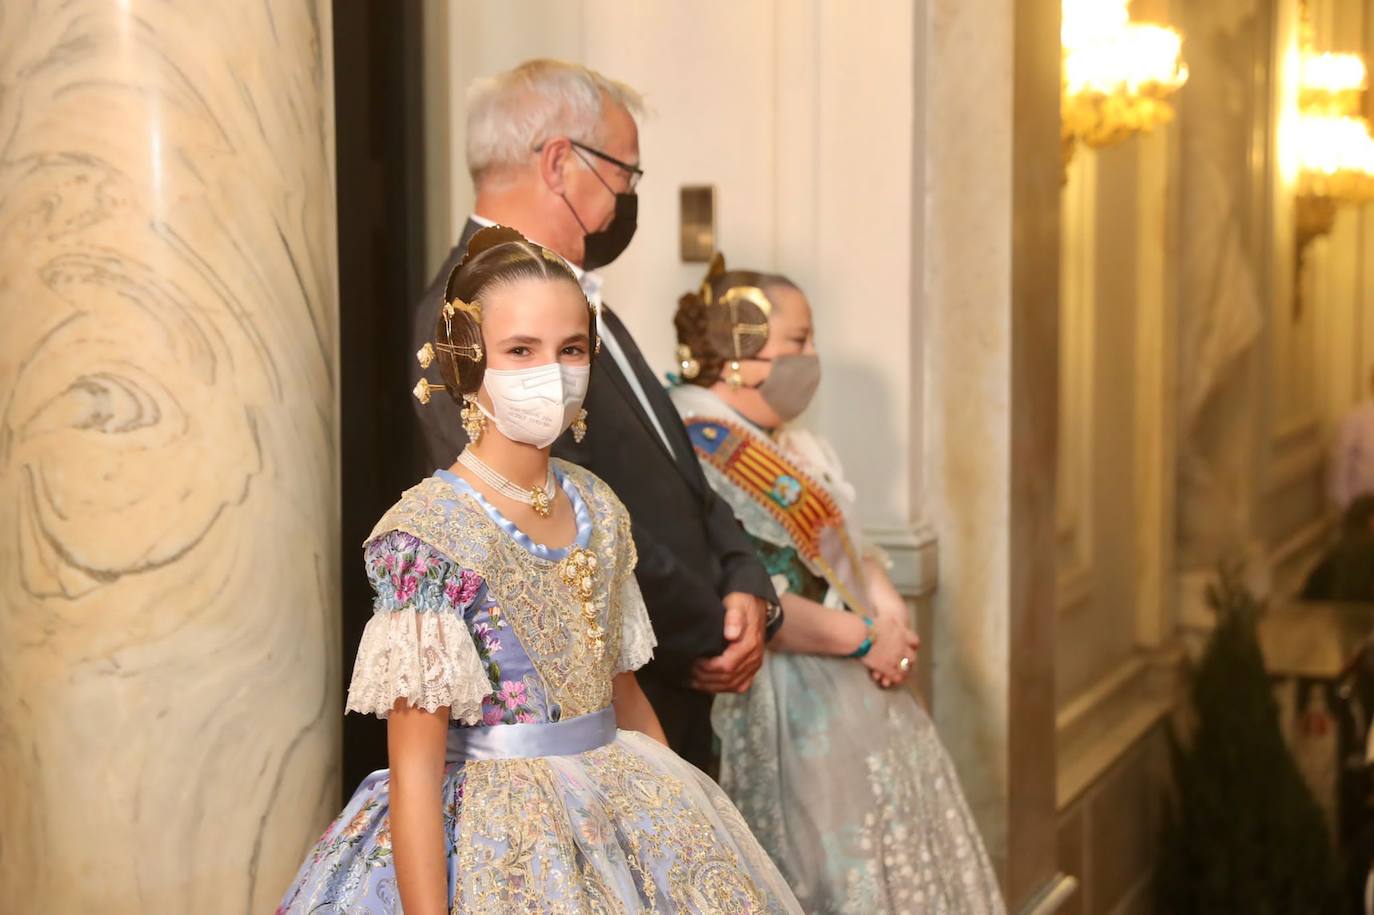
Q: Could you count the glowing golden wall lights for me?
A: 2